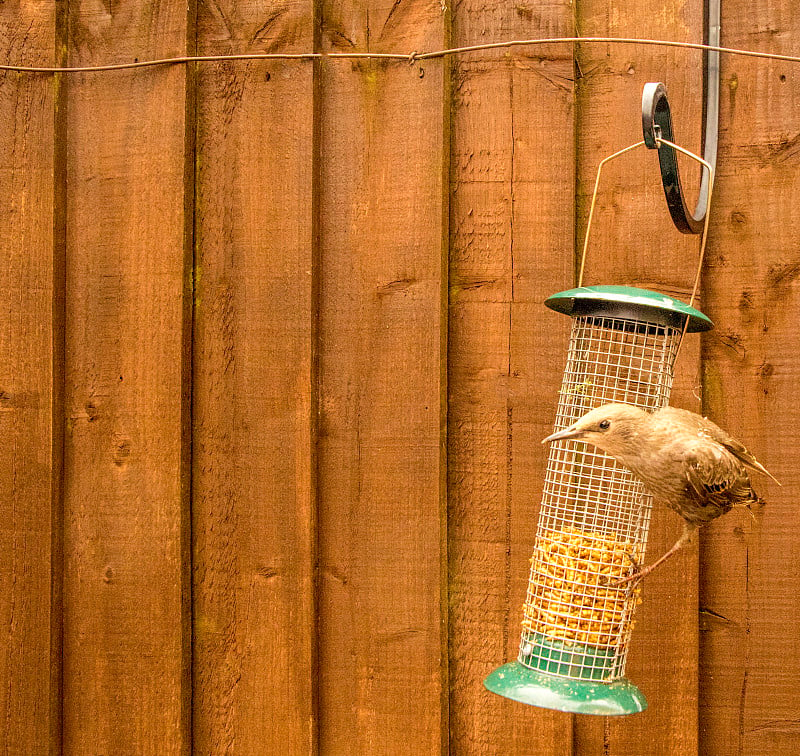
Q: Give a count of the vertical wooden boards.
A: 7